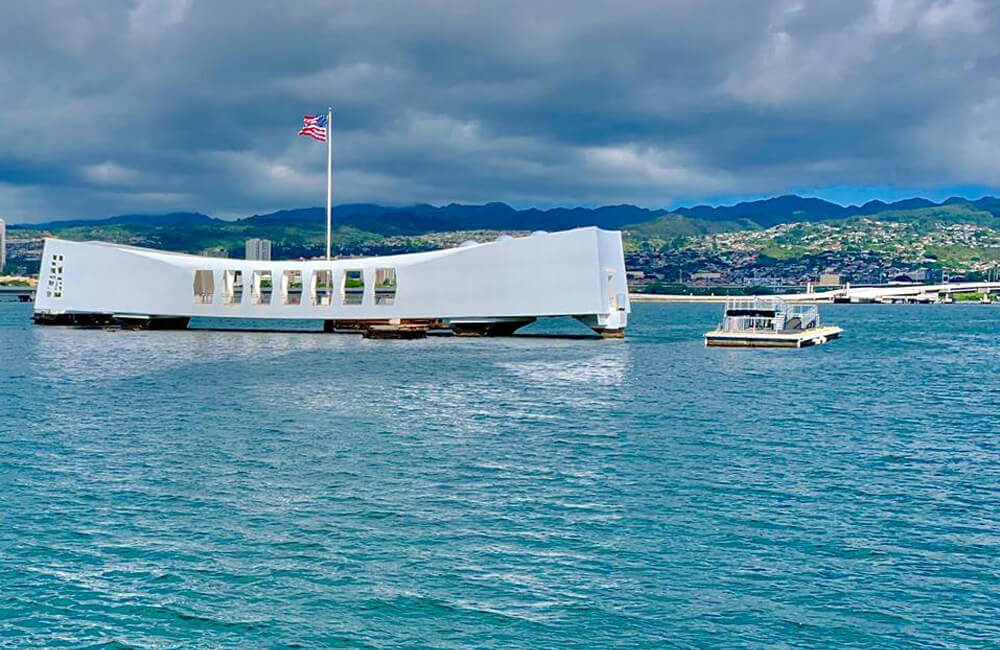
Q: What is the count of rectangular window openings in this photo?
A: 7